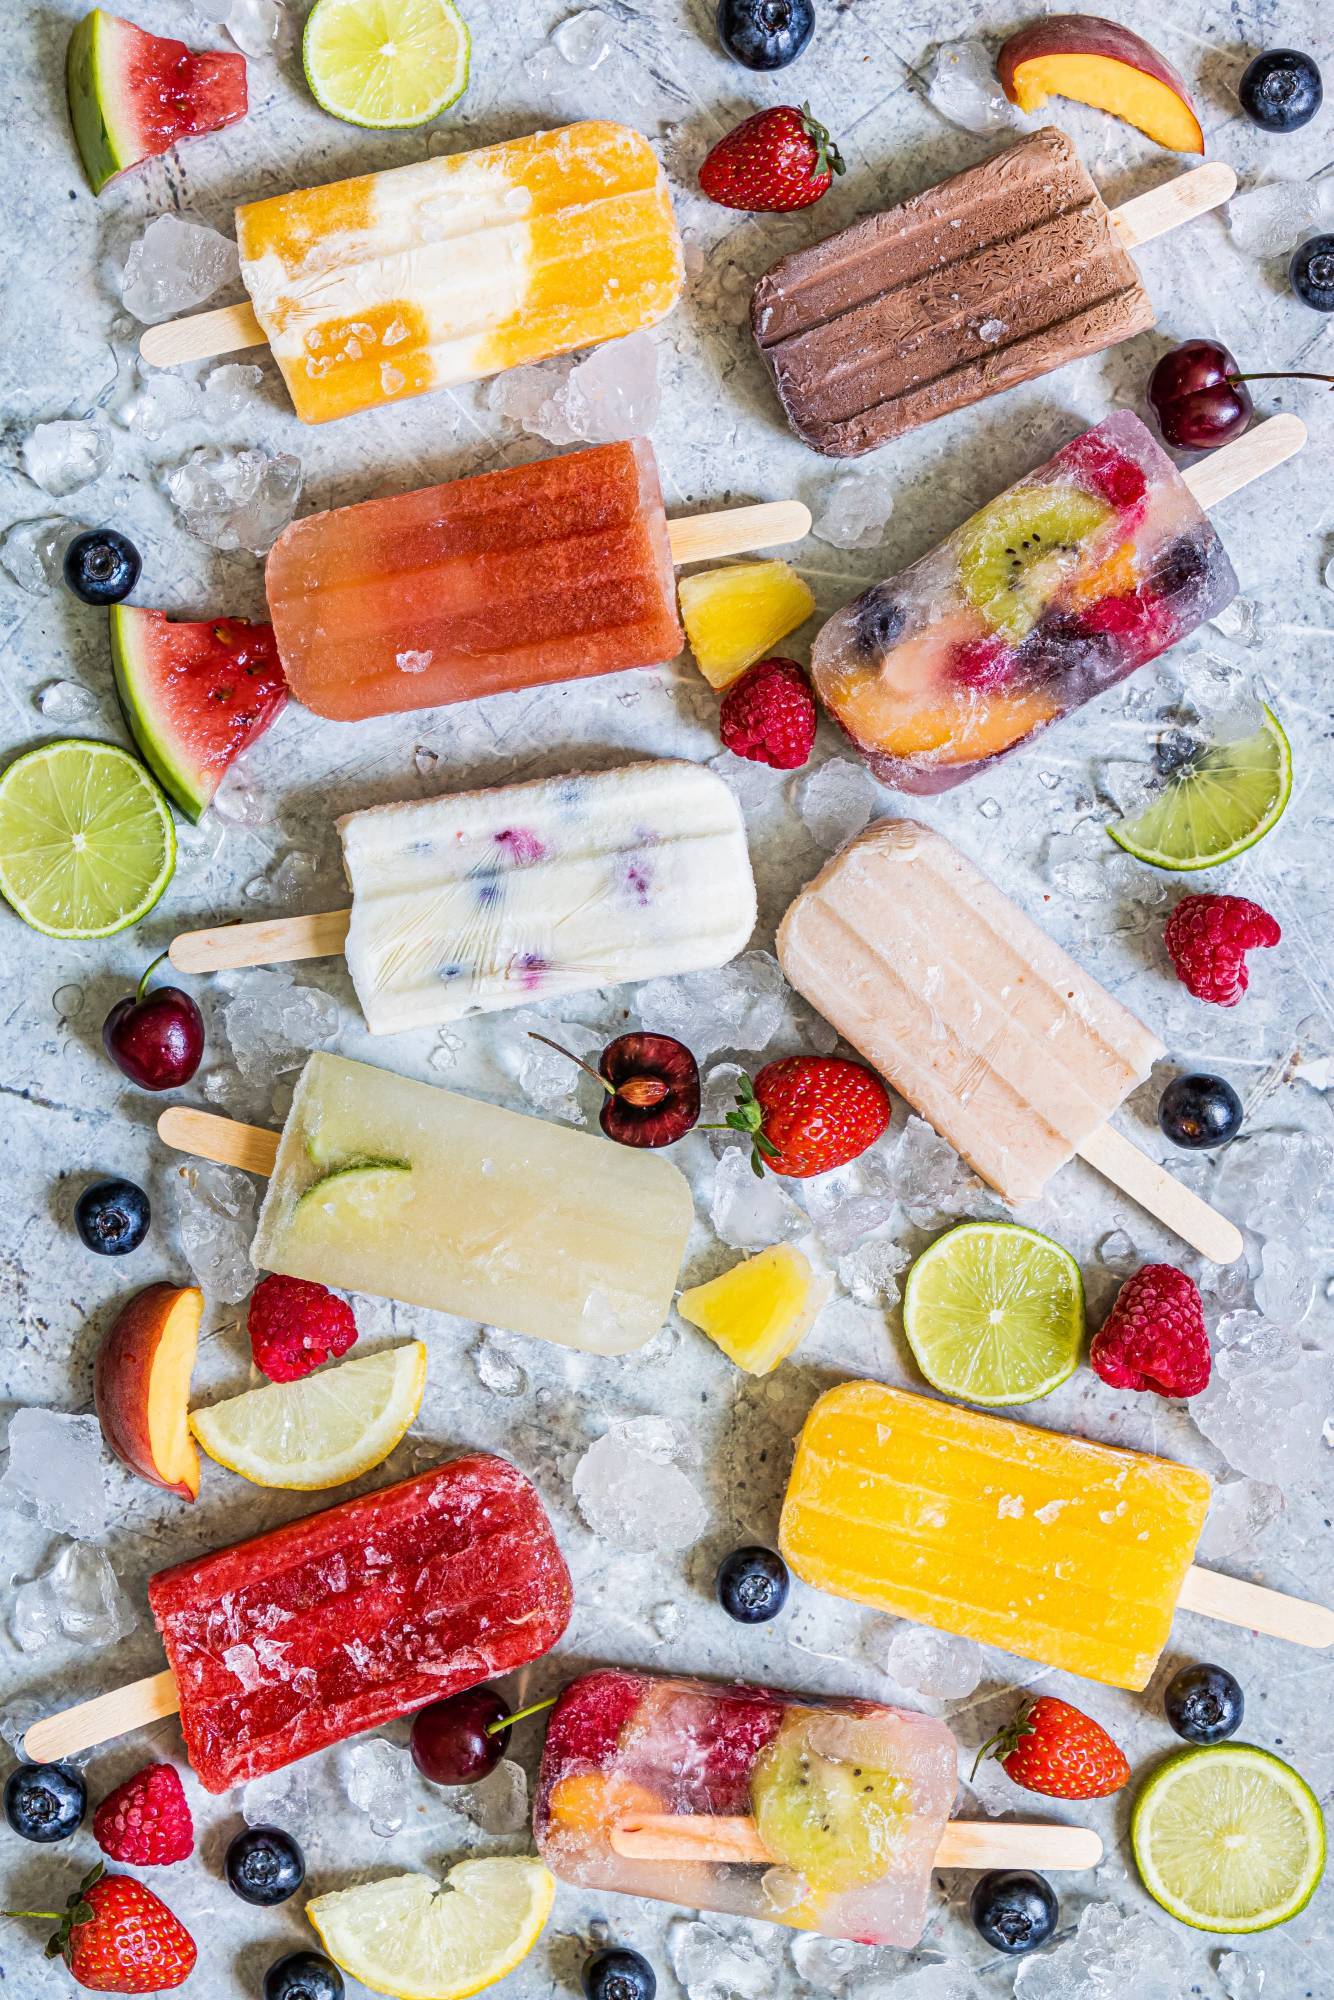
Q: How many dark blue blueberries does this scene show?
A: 13